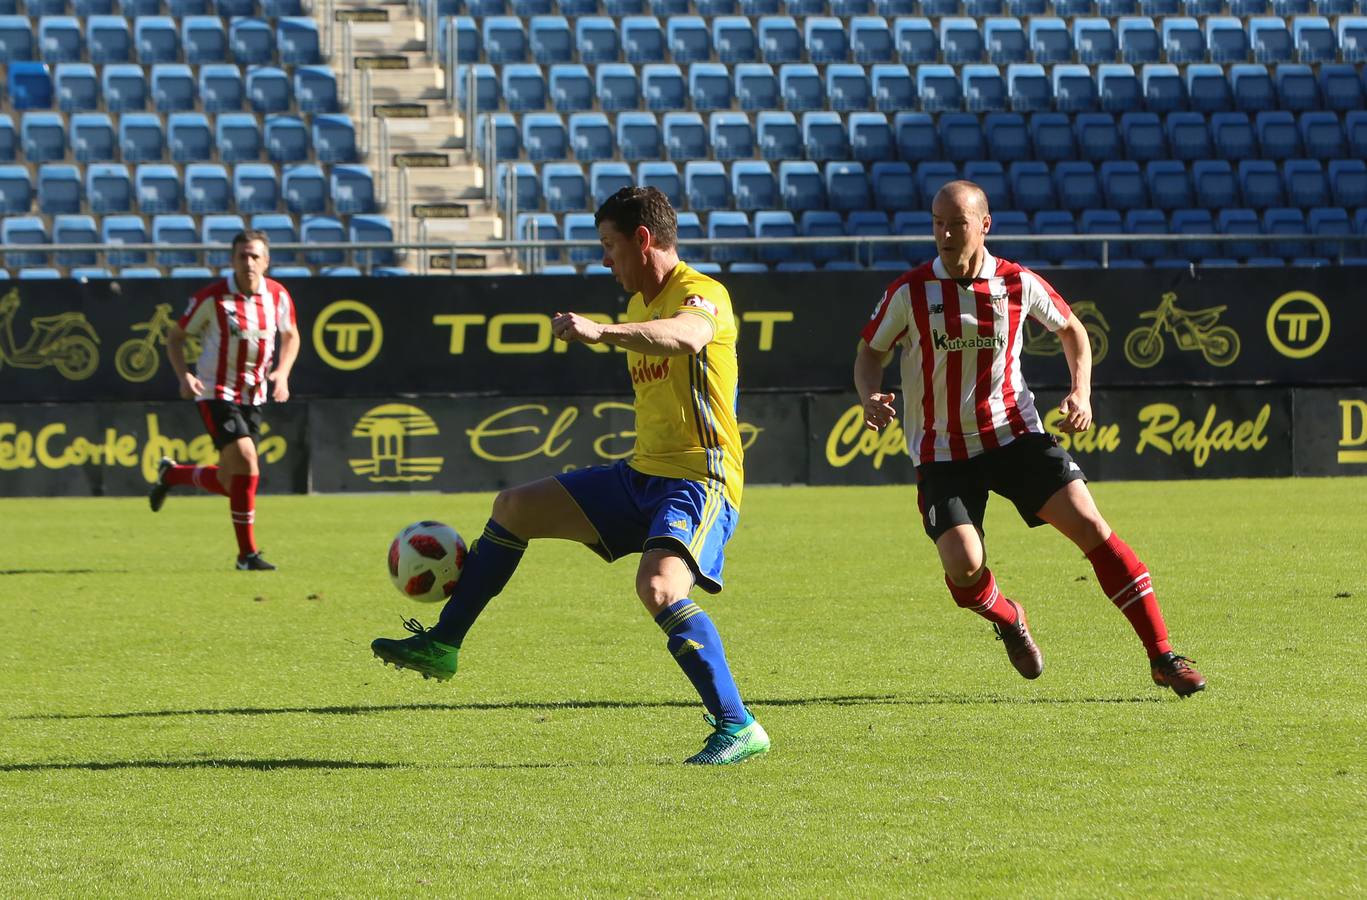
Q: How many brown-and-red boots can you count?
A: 2